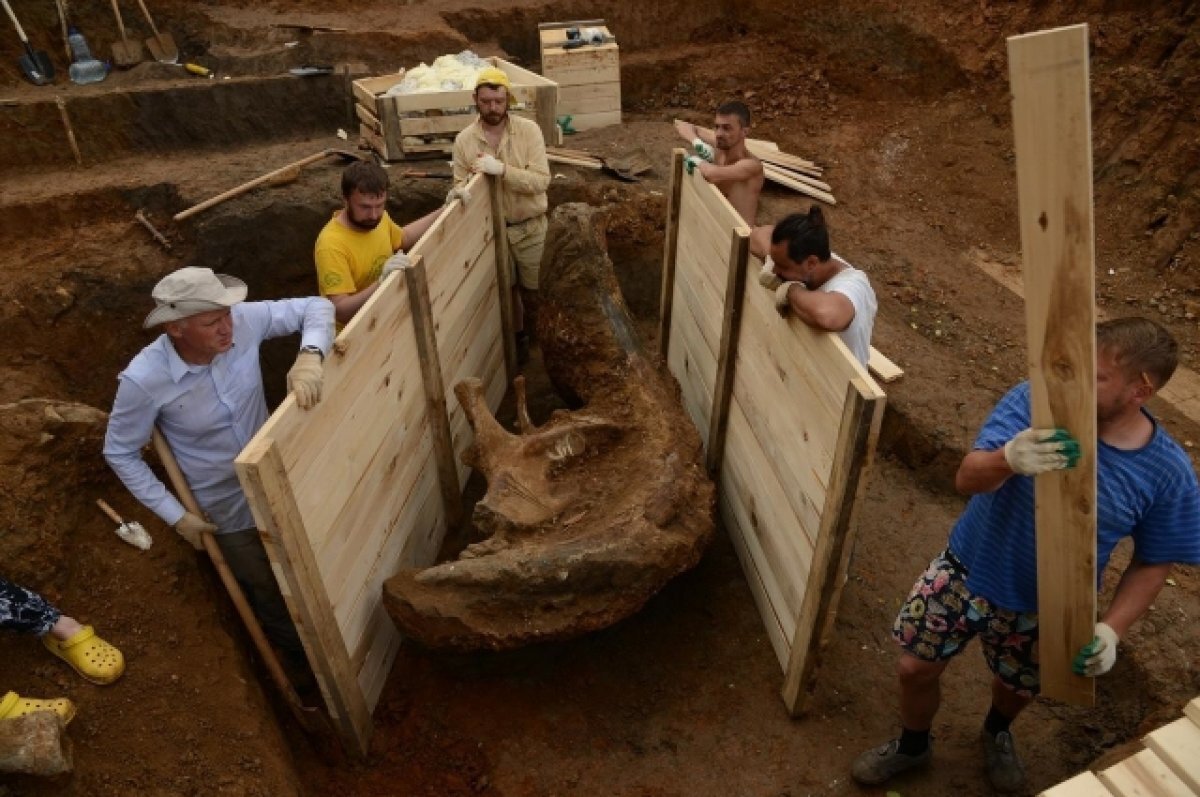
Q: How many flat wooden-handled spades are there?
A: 2